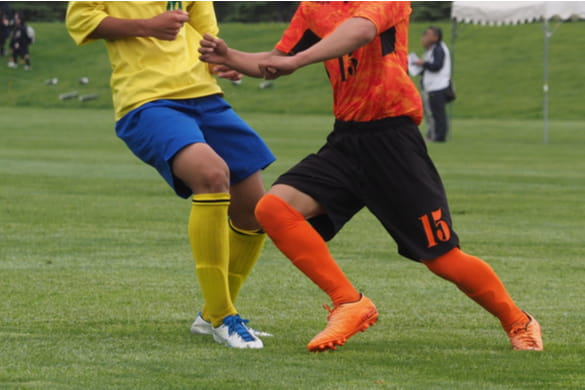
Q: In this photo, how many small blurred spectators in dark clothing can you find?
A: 2